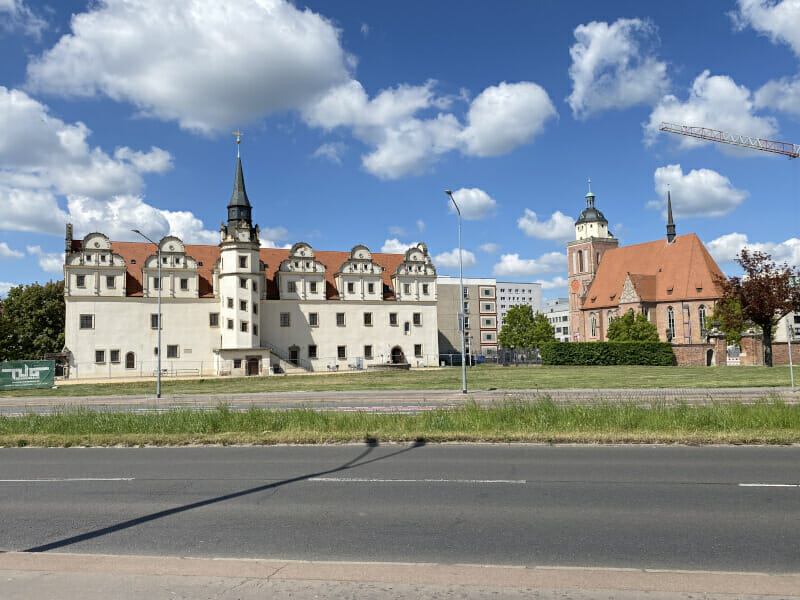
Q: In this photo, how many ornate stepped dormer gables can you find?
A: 5